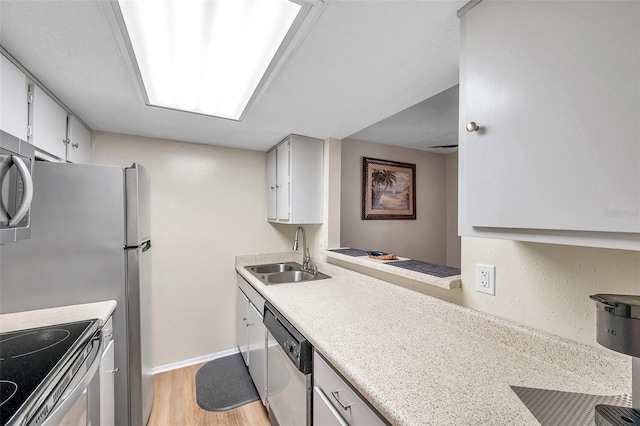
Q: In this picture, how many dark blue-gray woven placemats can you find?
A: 2